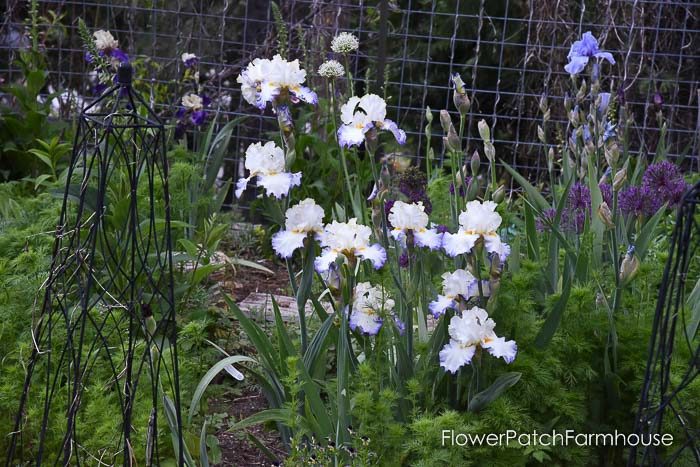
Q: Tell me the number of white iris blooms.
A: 10